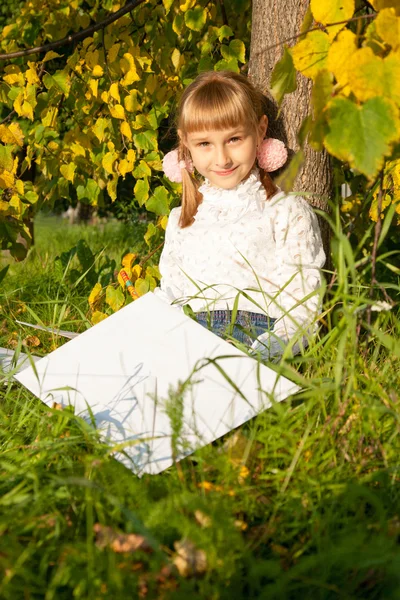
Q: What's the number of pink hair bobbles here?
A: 2